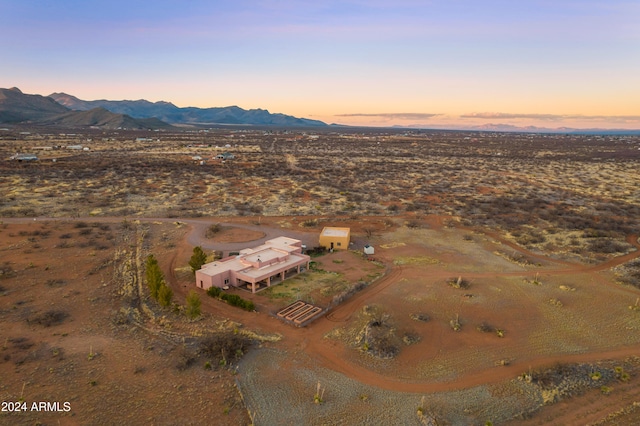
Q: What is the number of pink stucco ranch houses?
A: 1